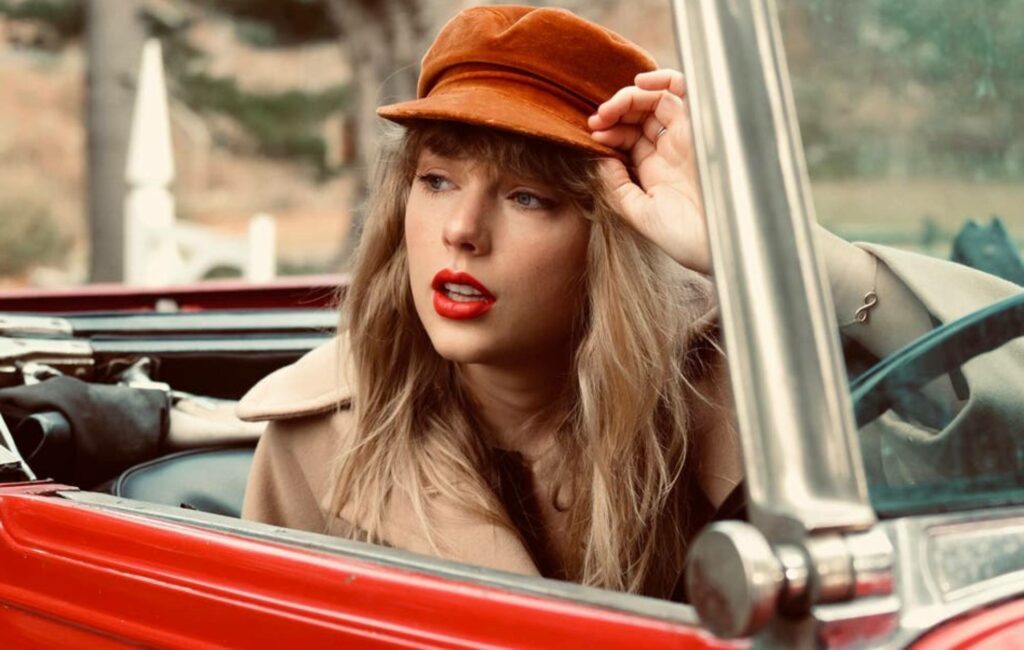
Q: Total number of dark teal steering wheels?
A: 1